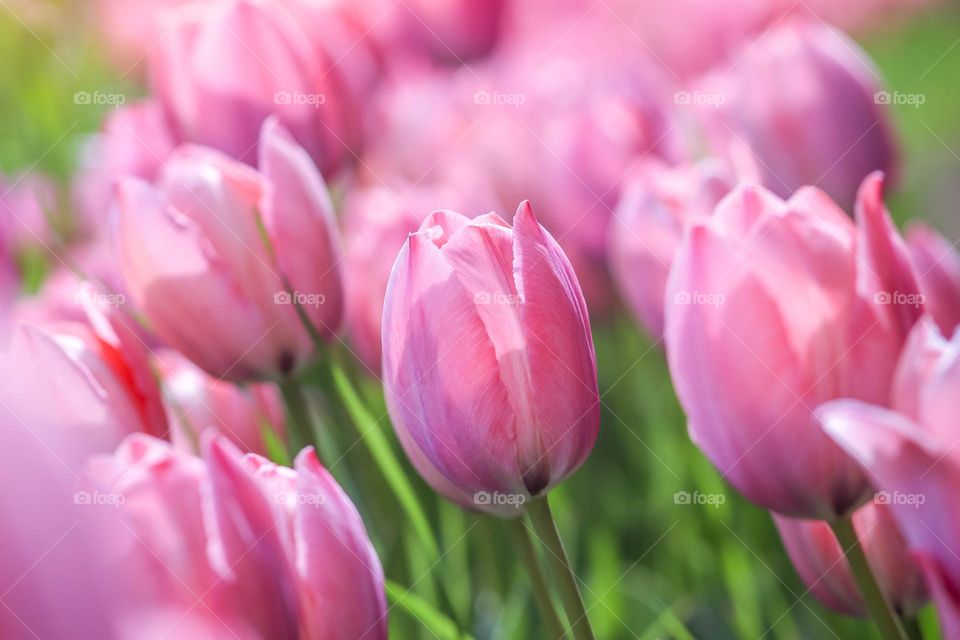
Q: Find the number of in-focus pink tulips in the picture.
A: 1